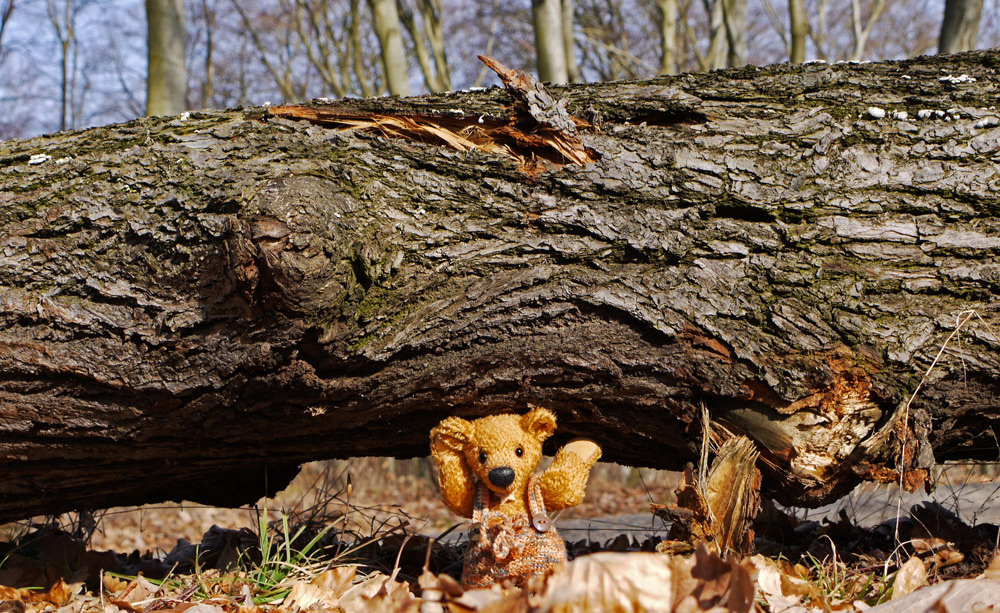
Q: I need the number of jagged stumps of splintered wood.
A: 1